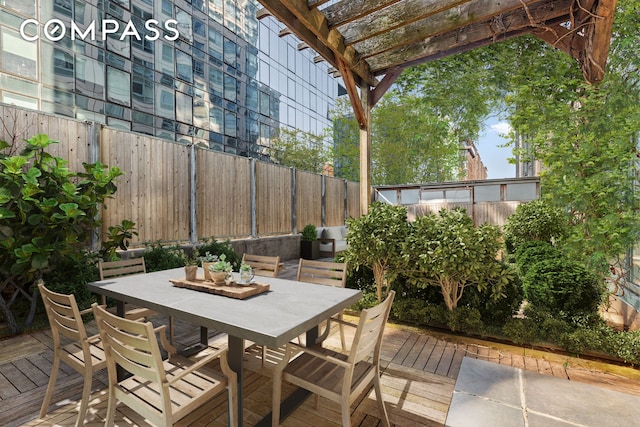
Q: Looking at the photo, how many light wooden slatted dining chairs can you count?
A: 6